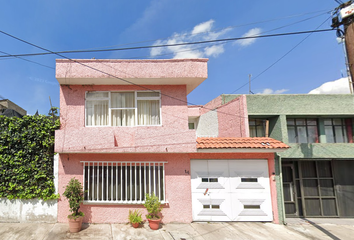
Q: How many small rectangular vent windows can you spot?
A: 4